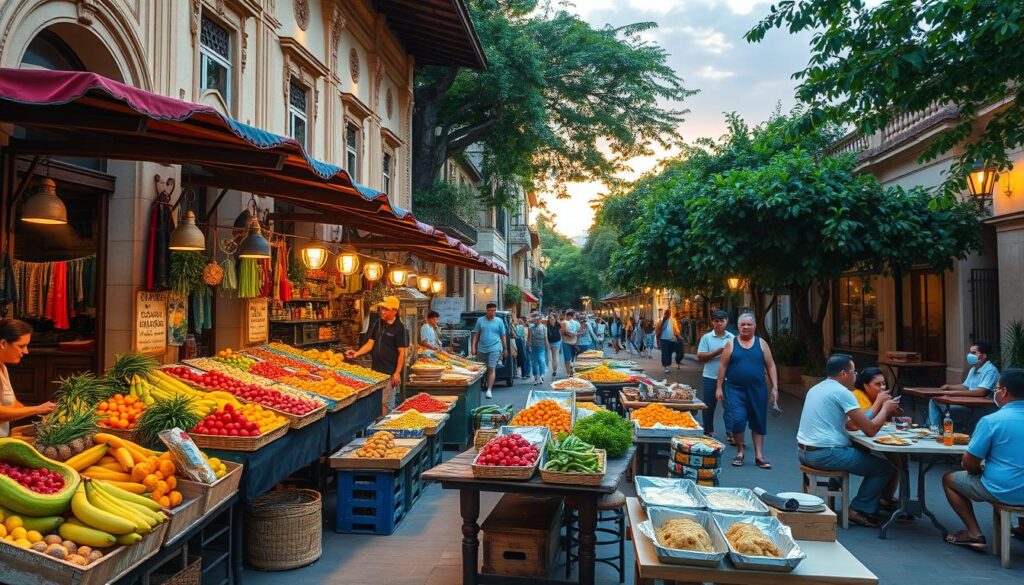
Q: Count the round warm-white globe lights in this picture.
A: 6